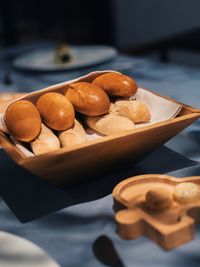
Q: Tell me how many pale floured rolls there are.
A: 4